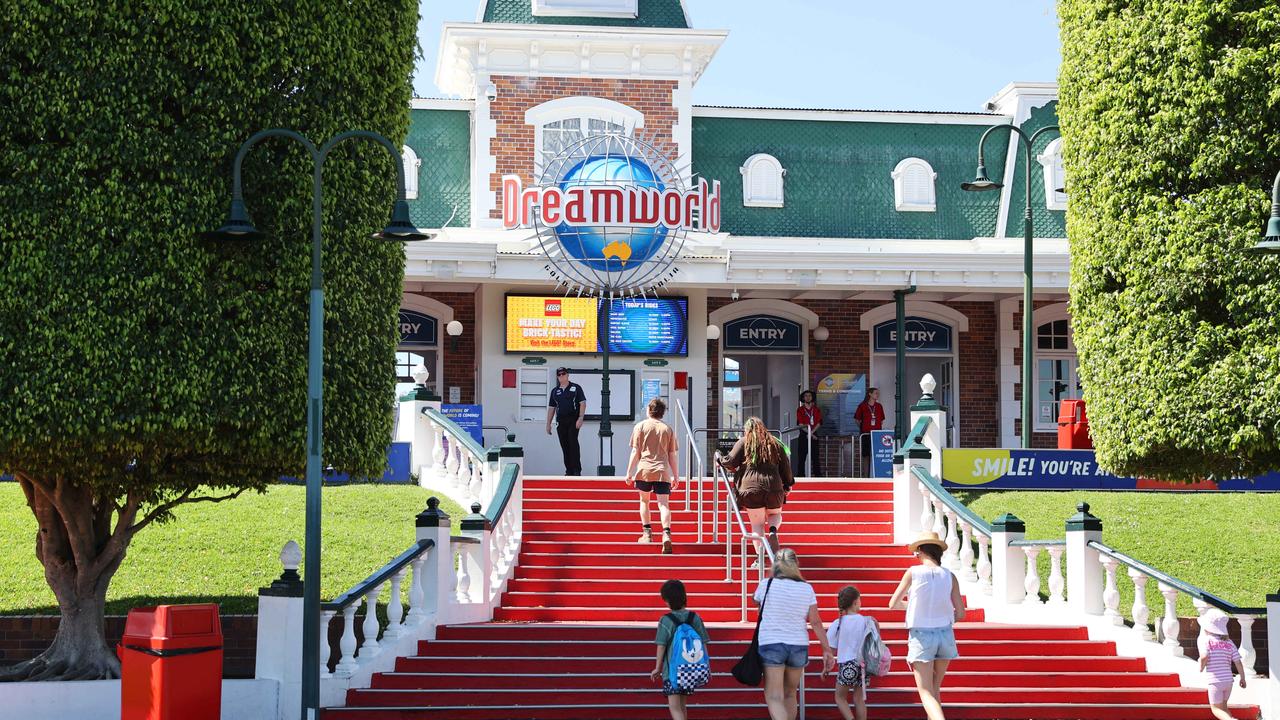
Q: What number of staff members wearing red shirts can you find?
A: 2